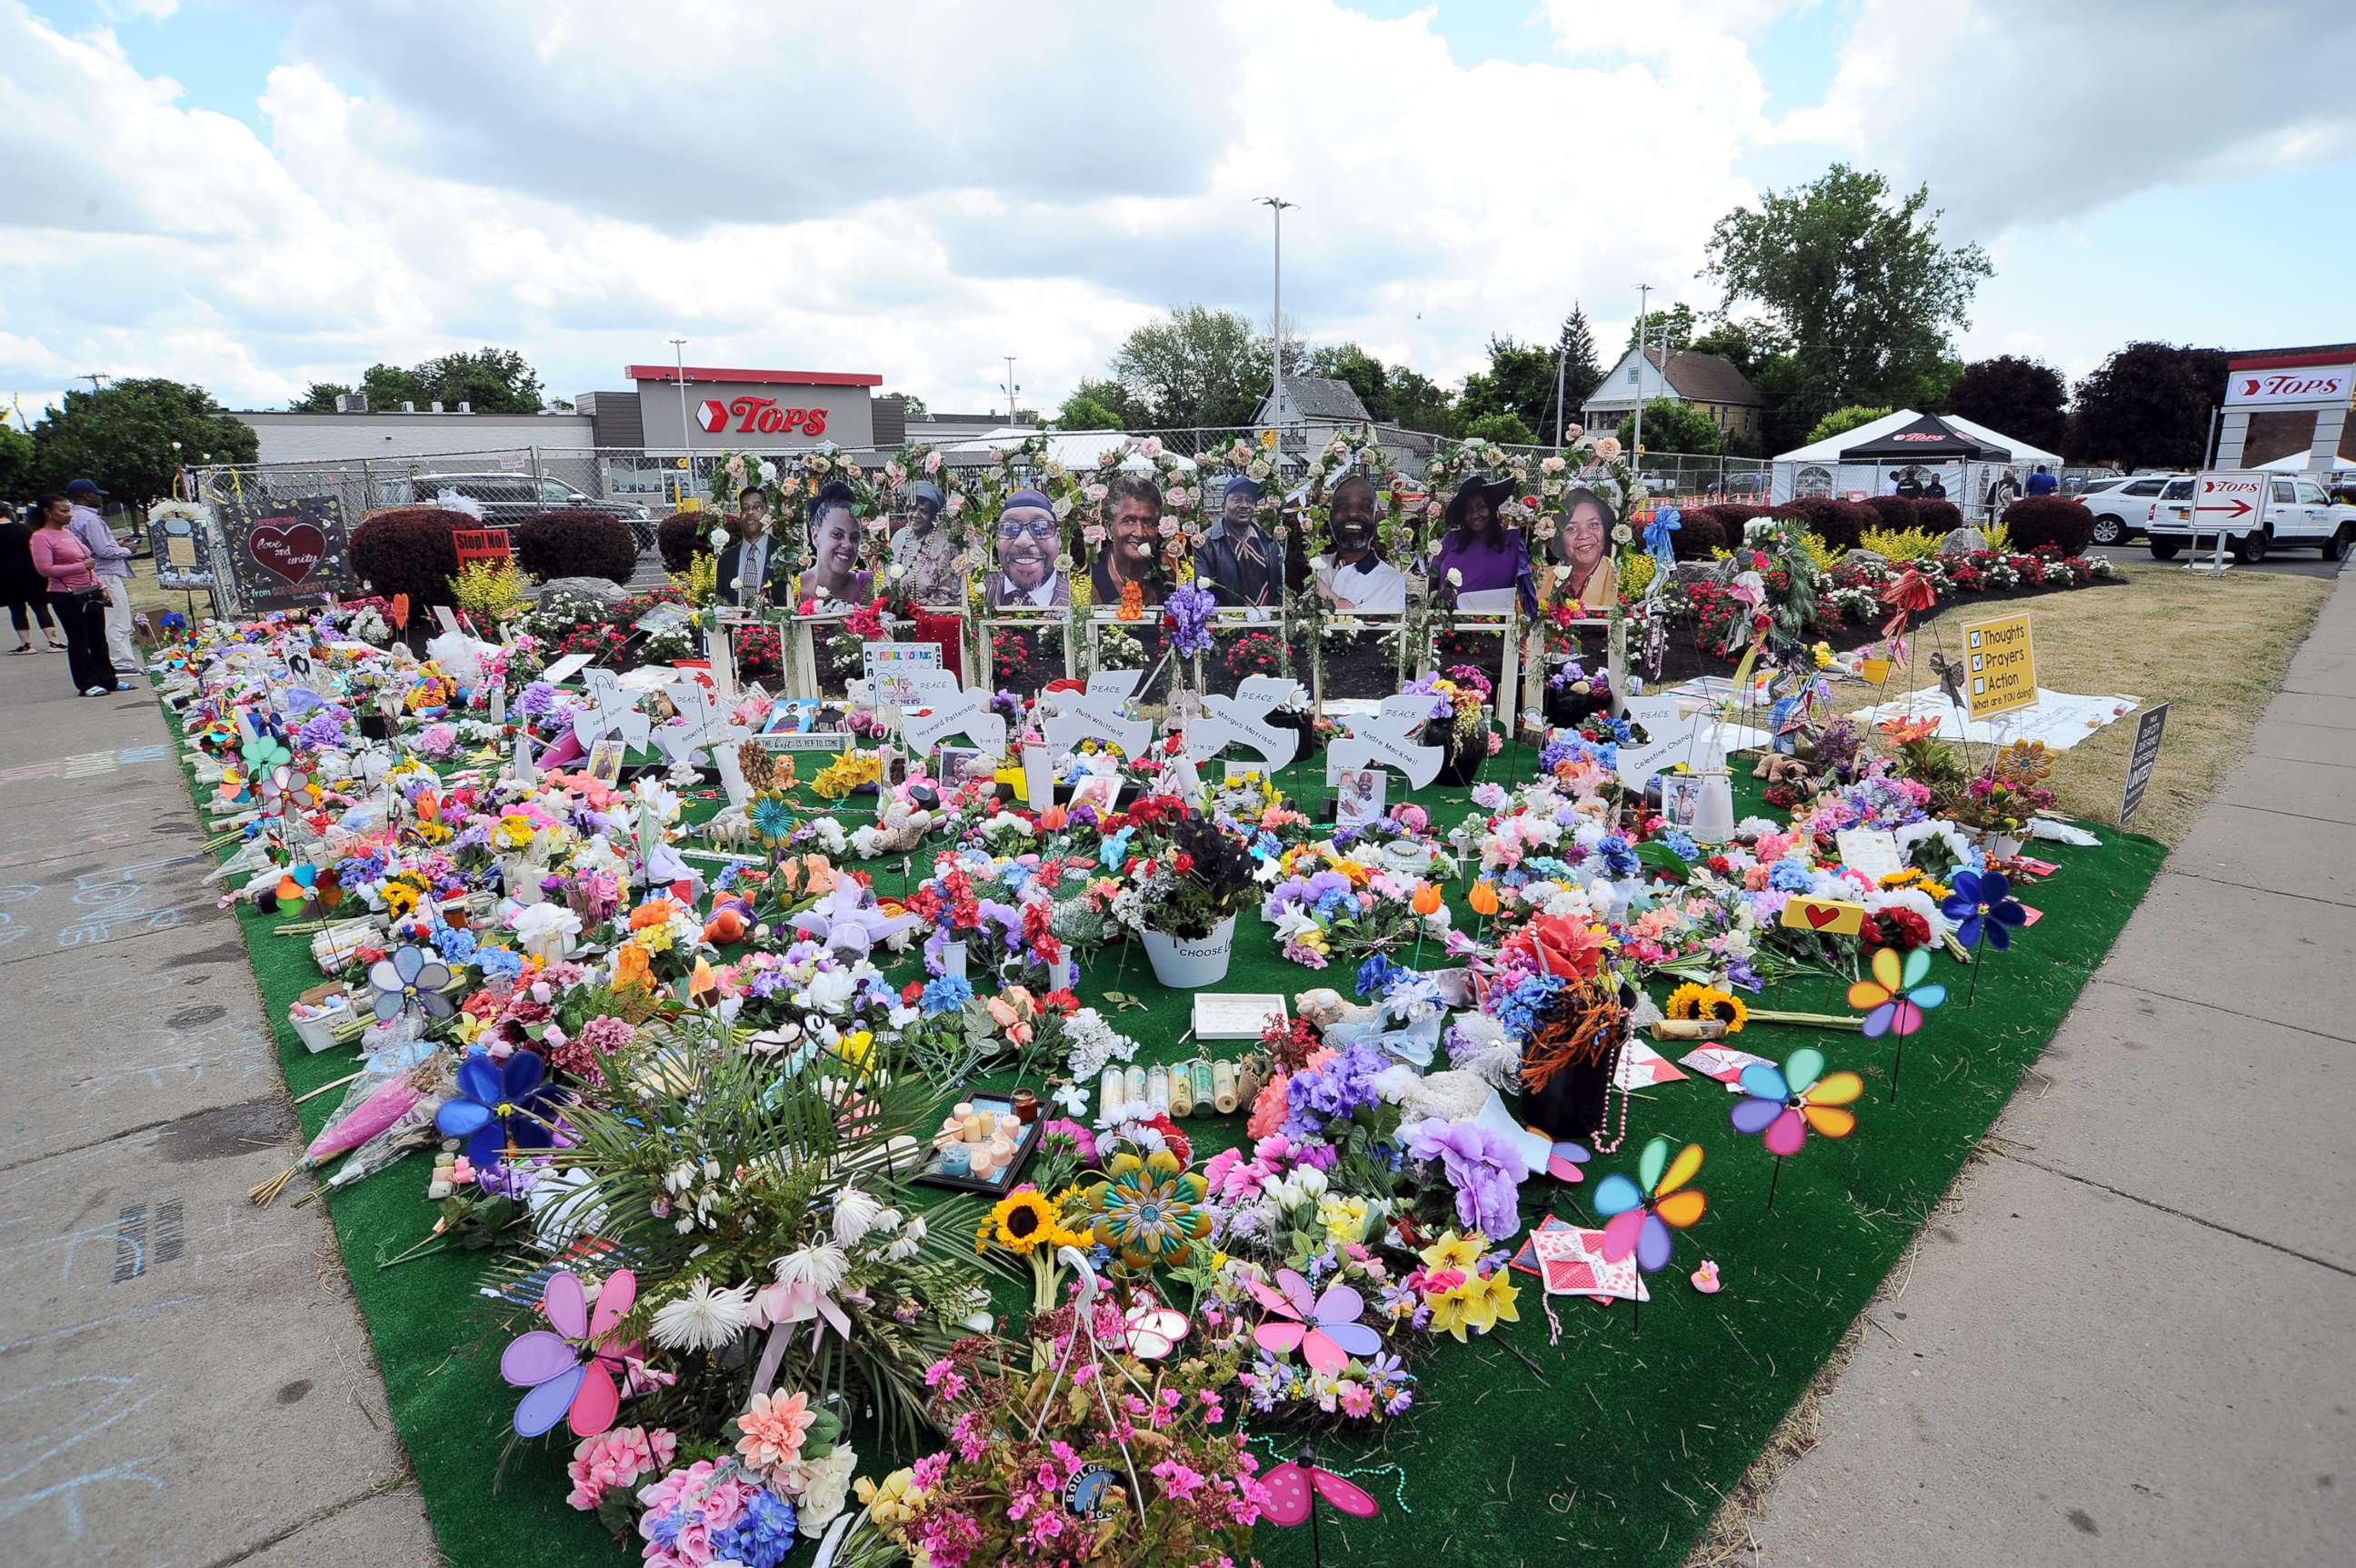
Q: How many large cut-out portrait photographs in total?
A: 9